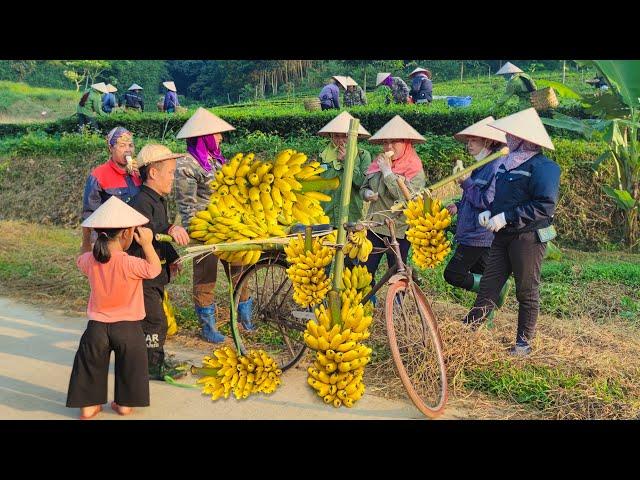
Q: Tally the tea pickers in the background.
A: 9